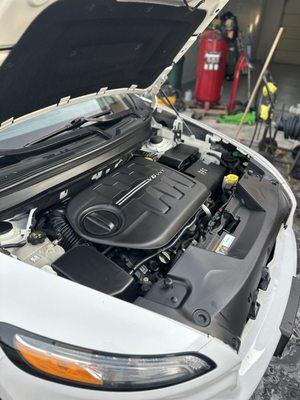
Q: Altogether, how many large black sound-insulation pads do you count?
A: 1